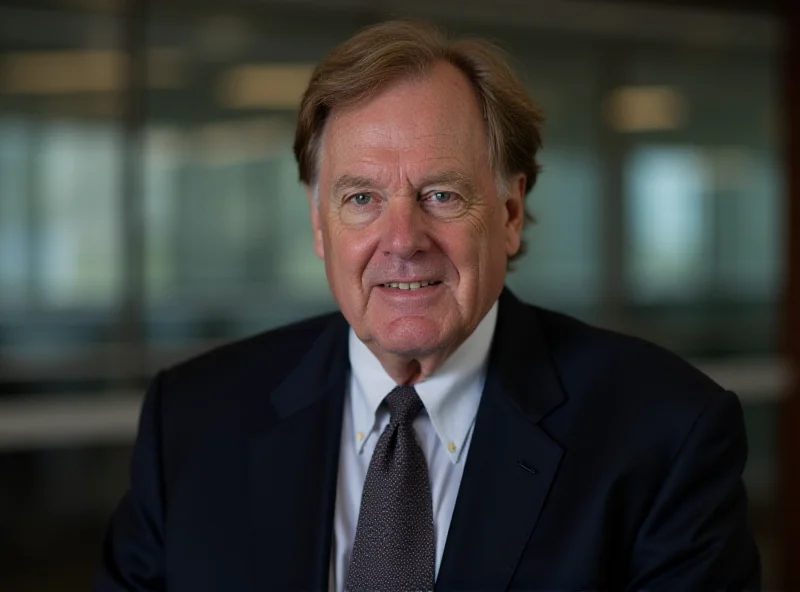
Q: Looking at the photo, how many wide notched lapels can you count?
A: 2